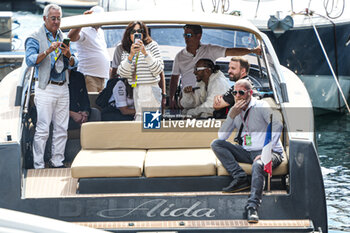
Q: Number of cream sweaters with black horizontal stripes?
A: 1